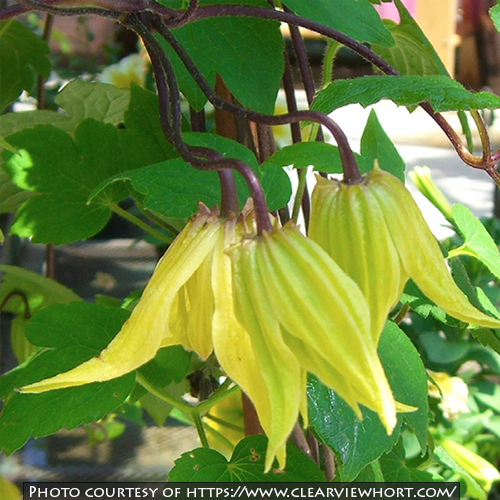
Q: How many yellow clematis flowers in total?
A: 3